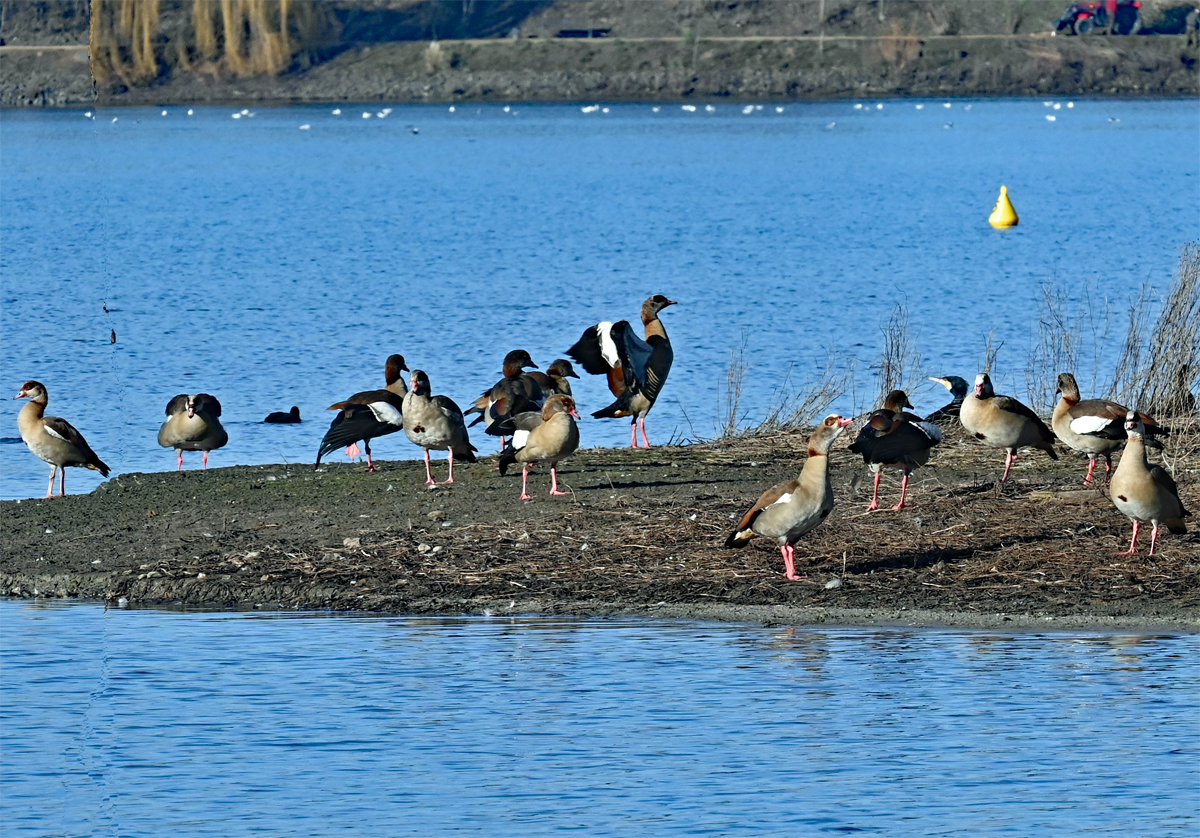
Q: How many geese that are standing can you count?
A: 13